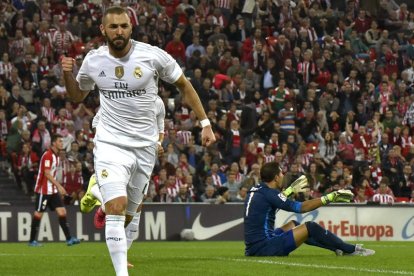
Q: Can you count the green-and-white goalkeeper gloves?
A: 2